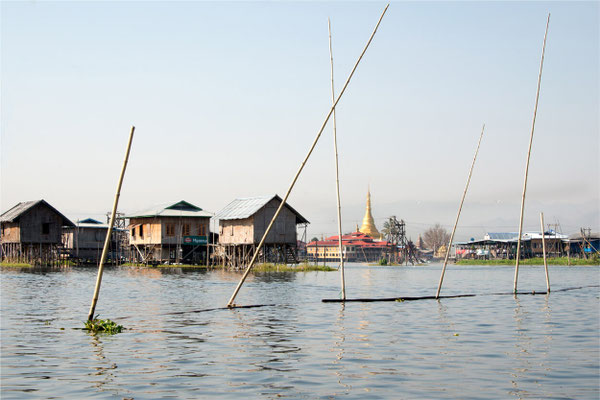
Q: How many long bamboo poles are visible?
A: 6